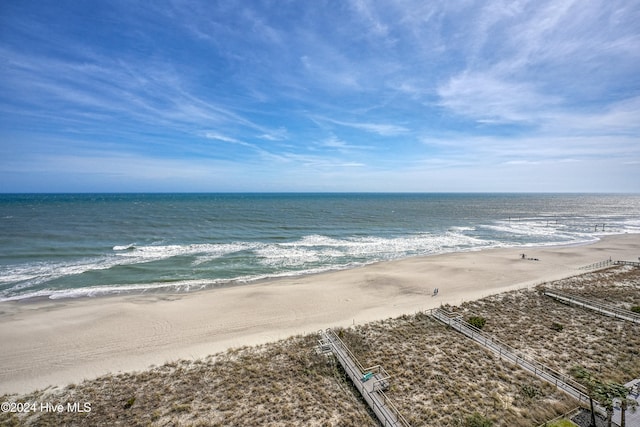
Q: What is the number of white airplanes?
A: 0